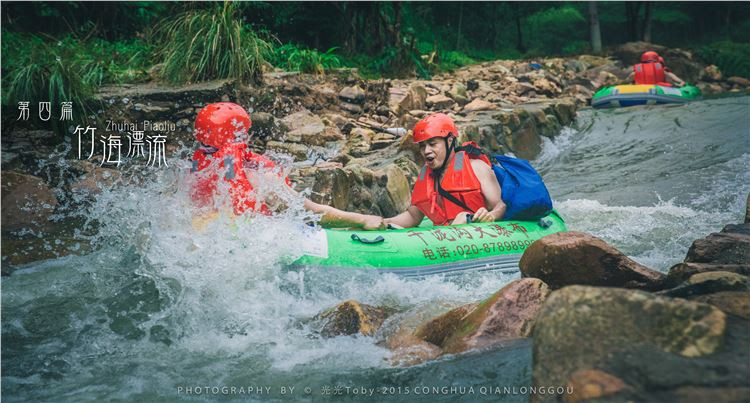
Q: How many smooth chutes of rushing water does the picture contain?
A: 1